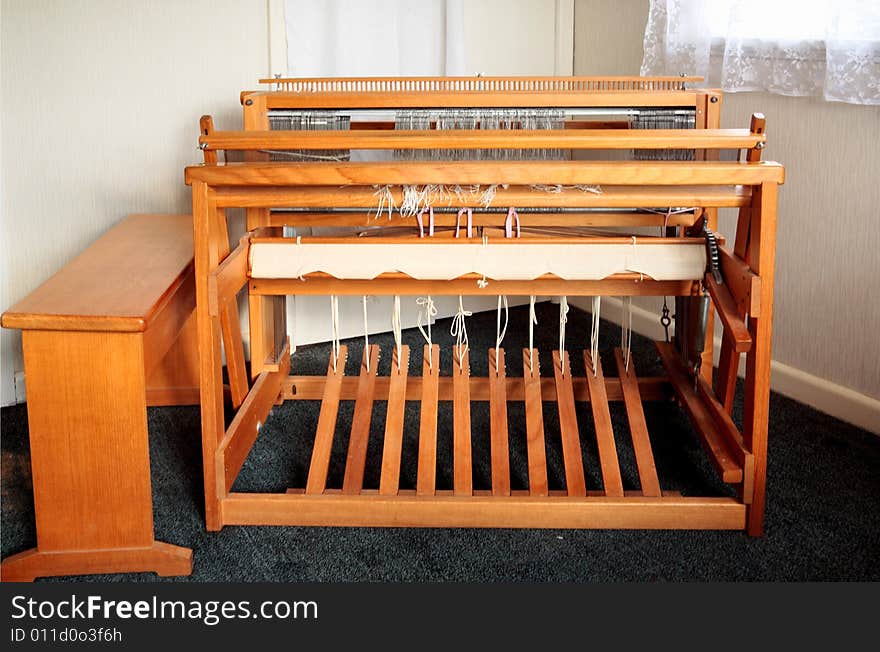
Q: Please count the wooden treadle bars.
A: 10